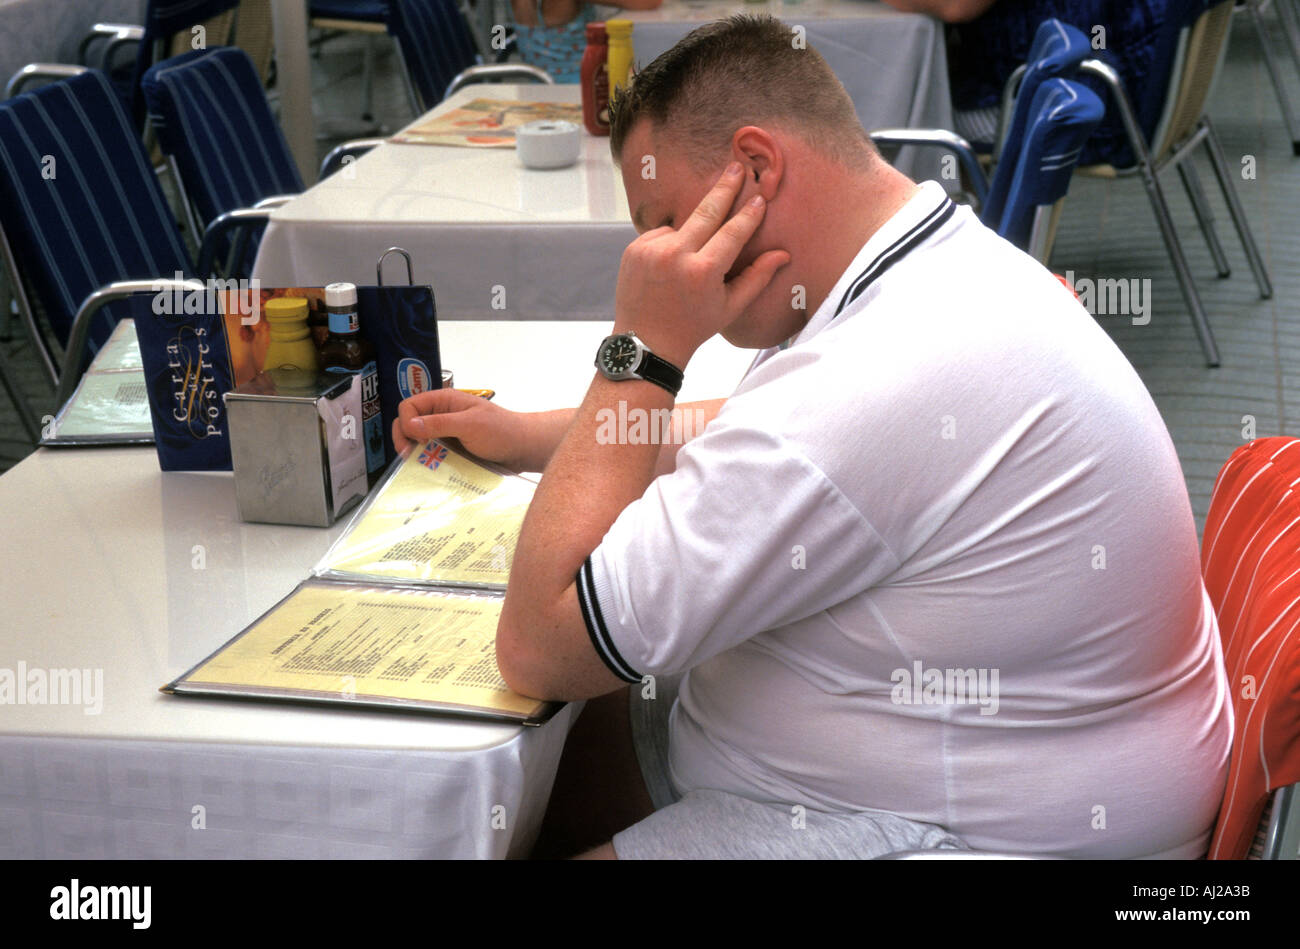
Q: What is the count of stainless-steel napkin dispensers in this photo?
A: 1